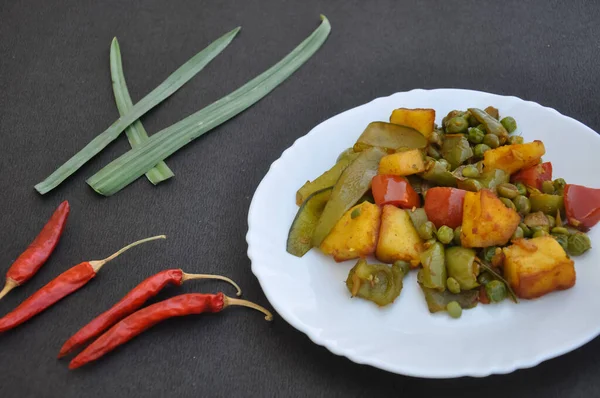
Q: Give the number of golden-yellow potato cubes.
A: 7